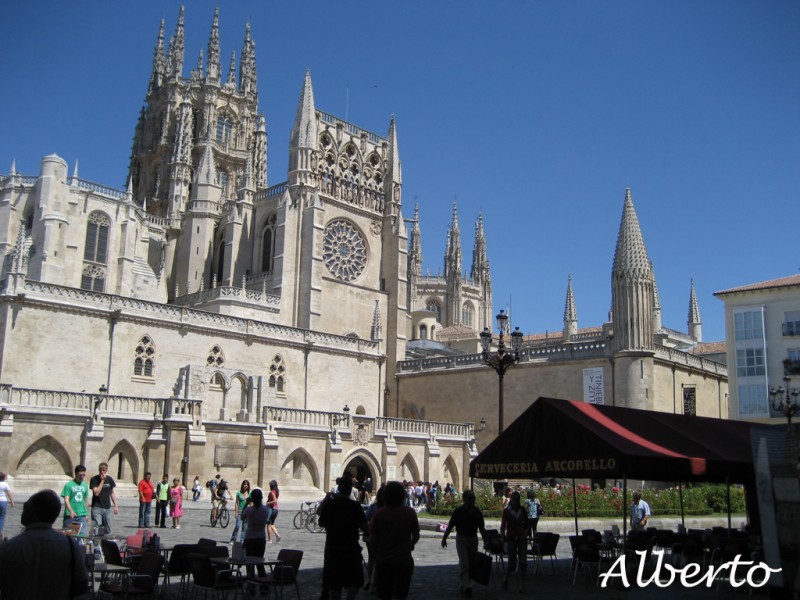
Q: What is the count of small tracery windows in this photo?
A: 3